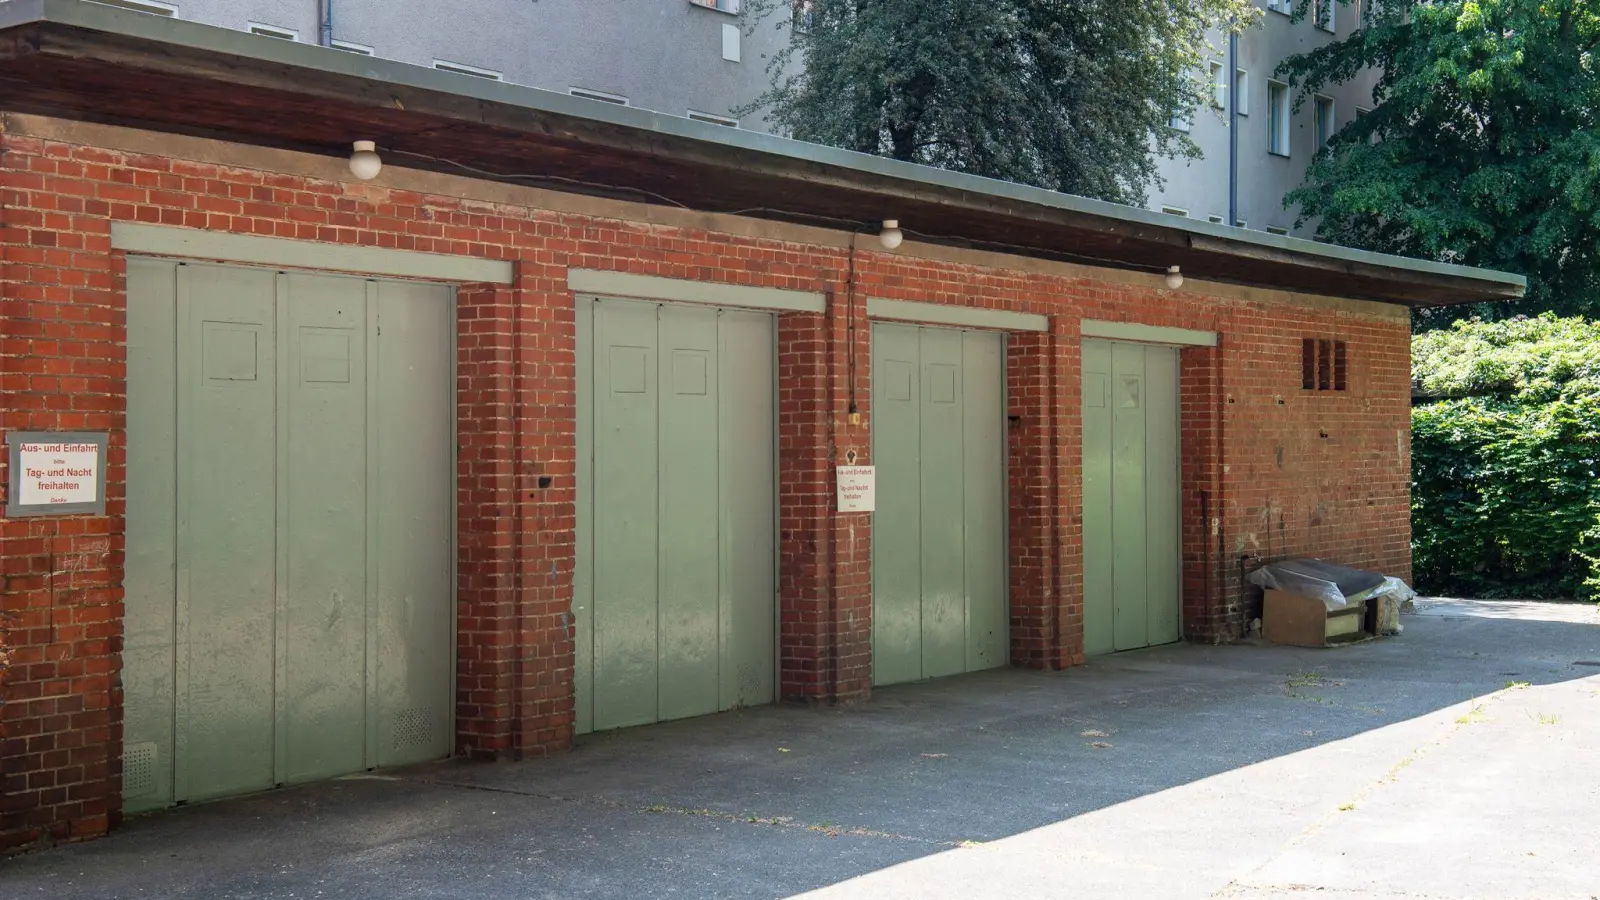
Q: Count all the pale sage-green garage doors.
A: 4